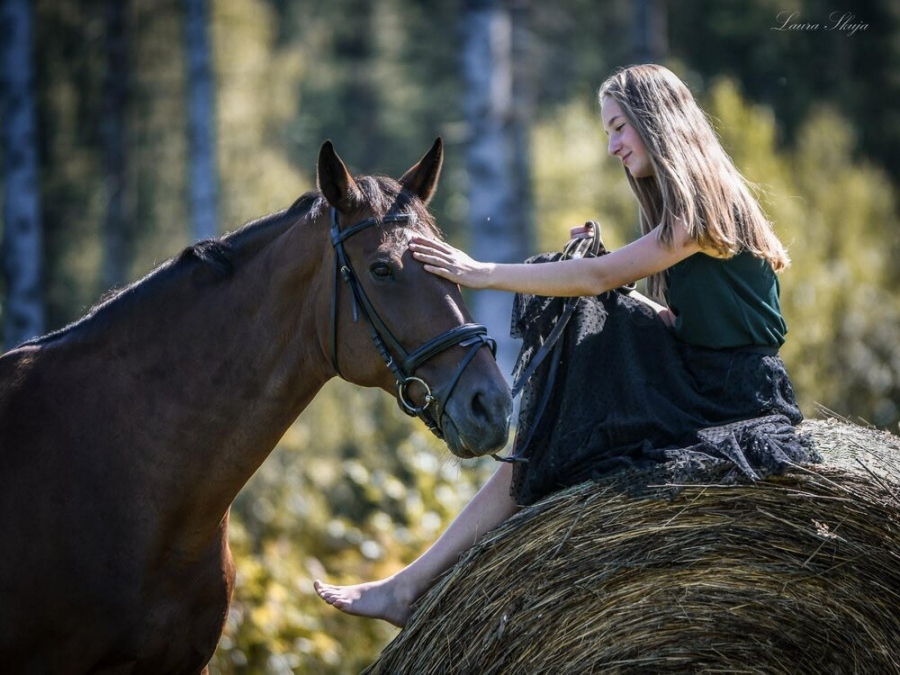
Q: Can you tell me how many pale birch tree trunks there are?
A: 3